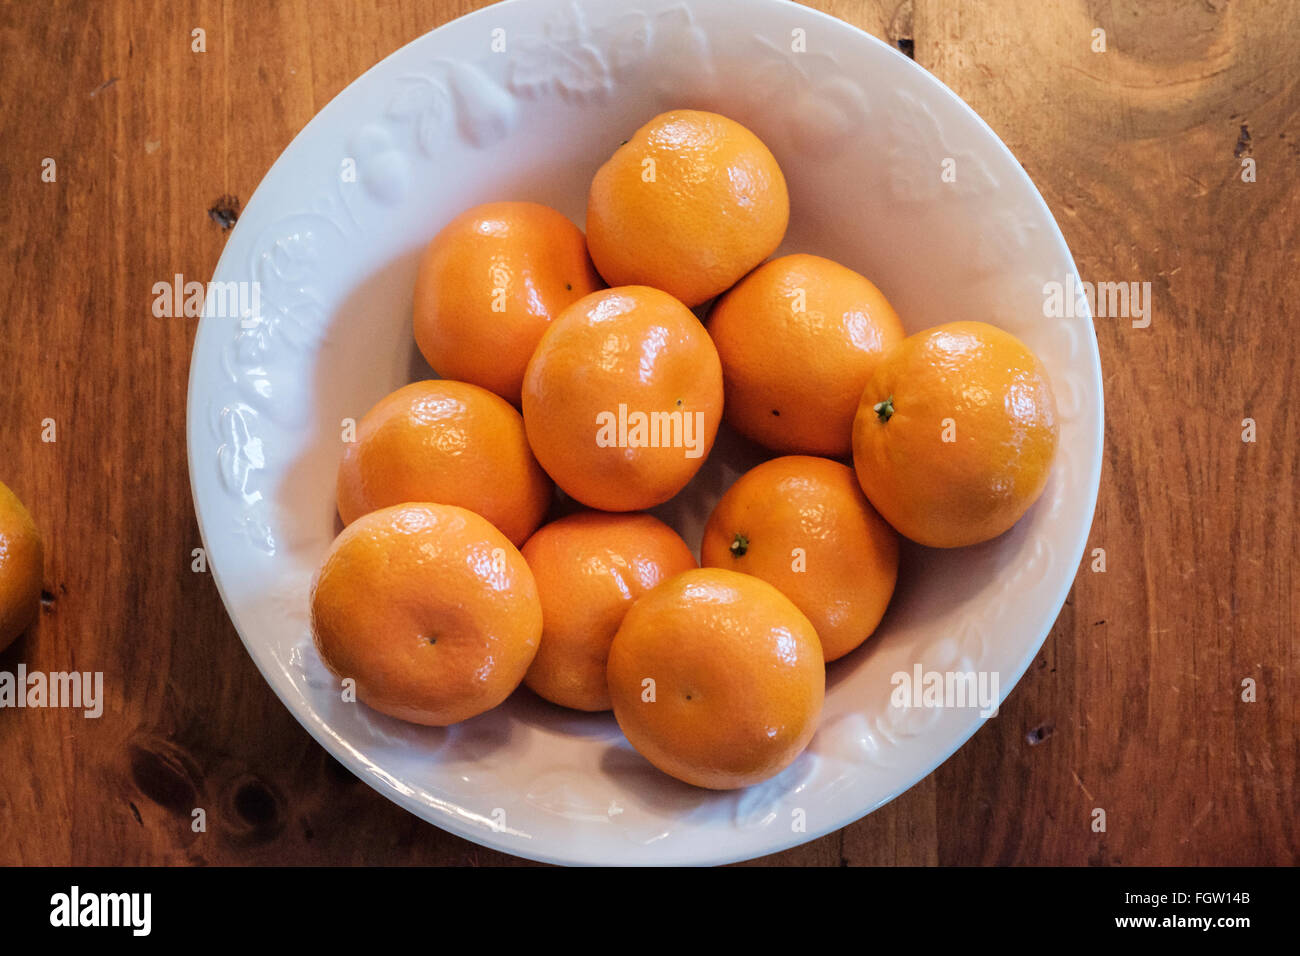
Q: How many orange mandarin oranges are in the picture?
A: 11